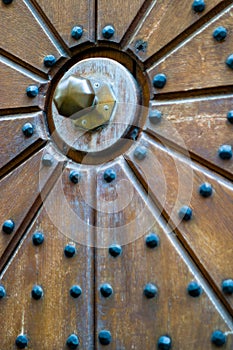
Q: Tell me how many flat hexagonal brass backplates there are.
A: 1